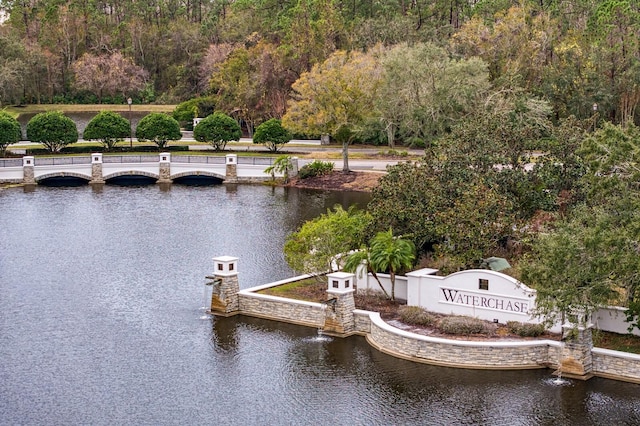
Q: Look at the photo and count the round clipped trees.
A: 6